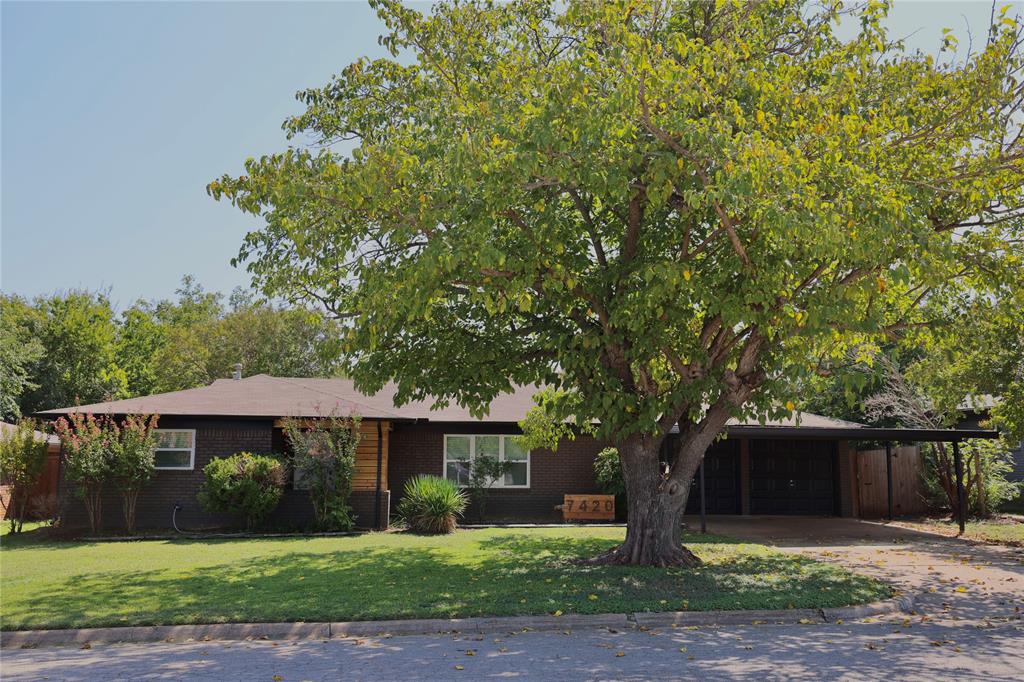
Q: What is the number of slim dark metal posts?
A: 3